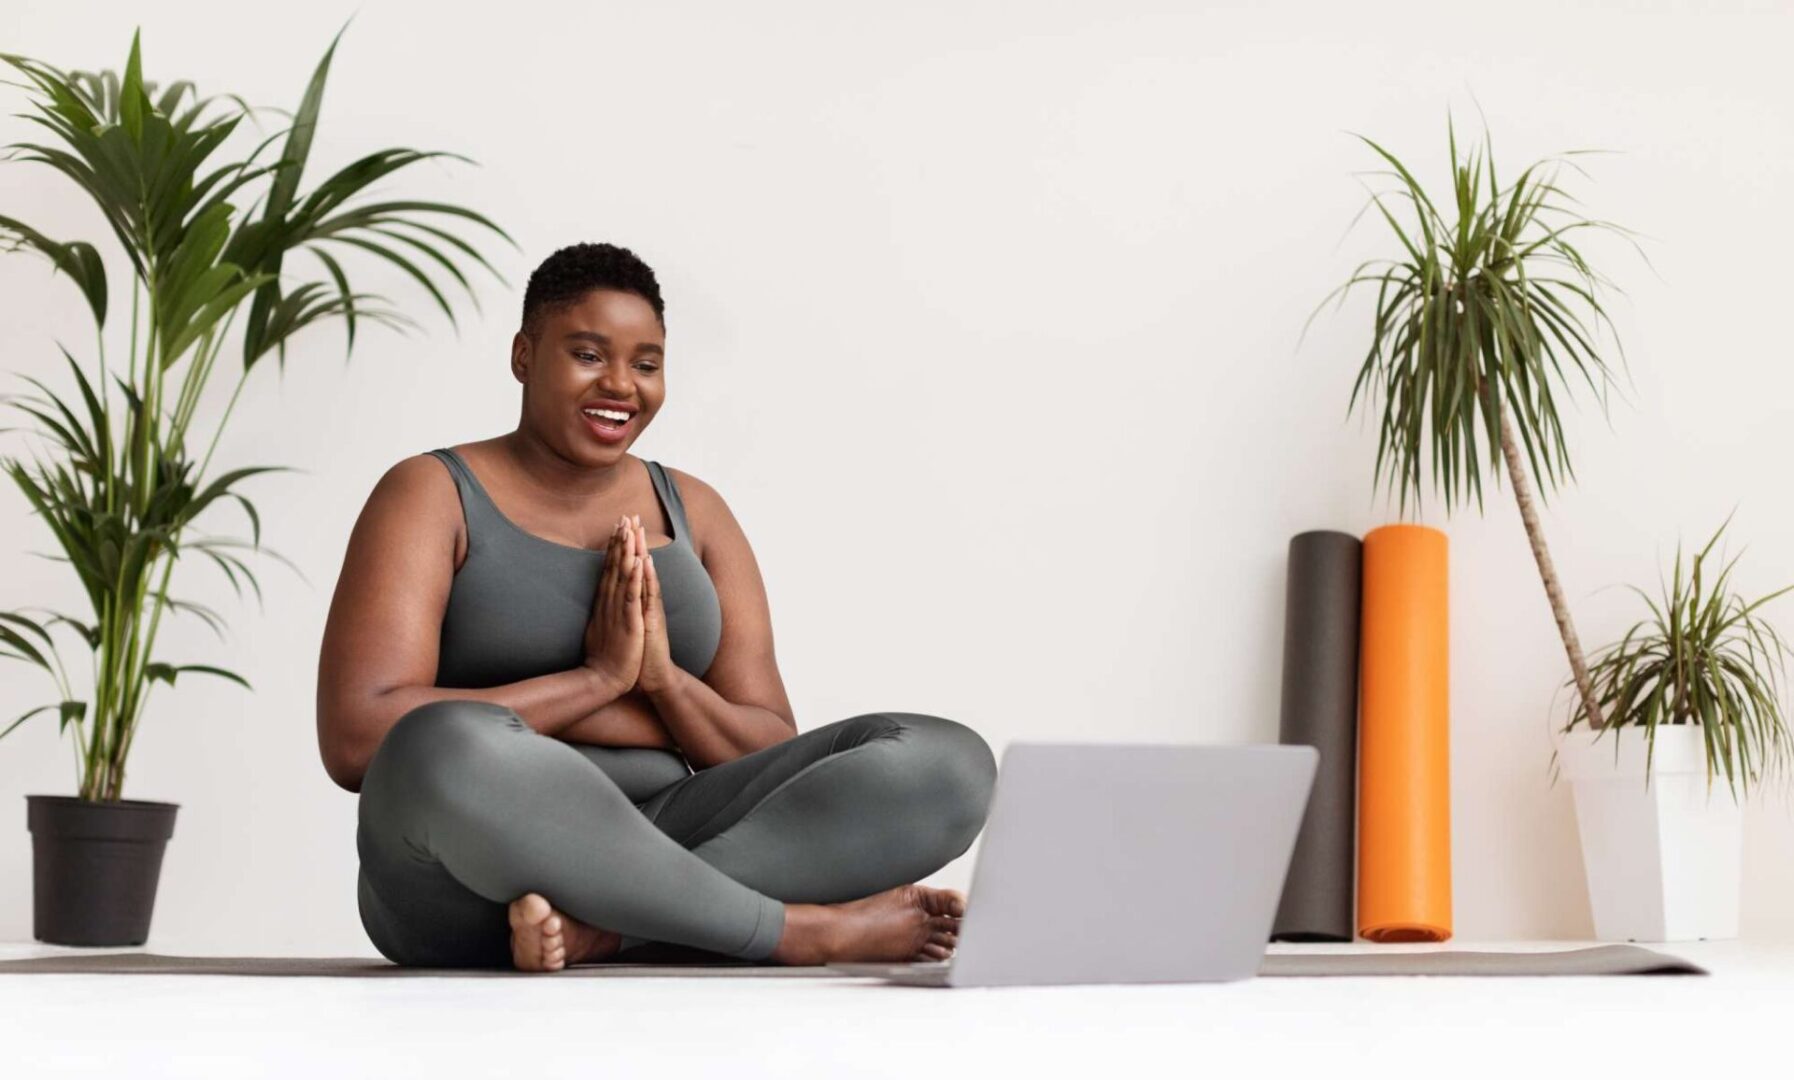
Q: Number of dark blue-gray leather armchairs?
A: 0